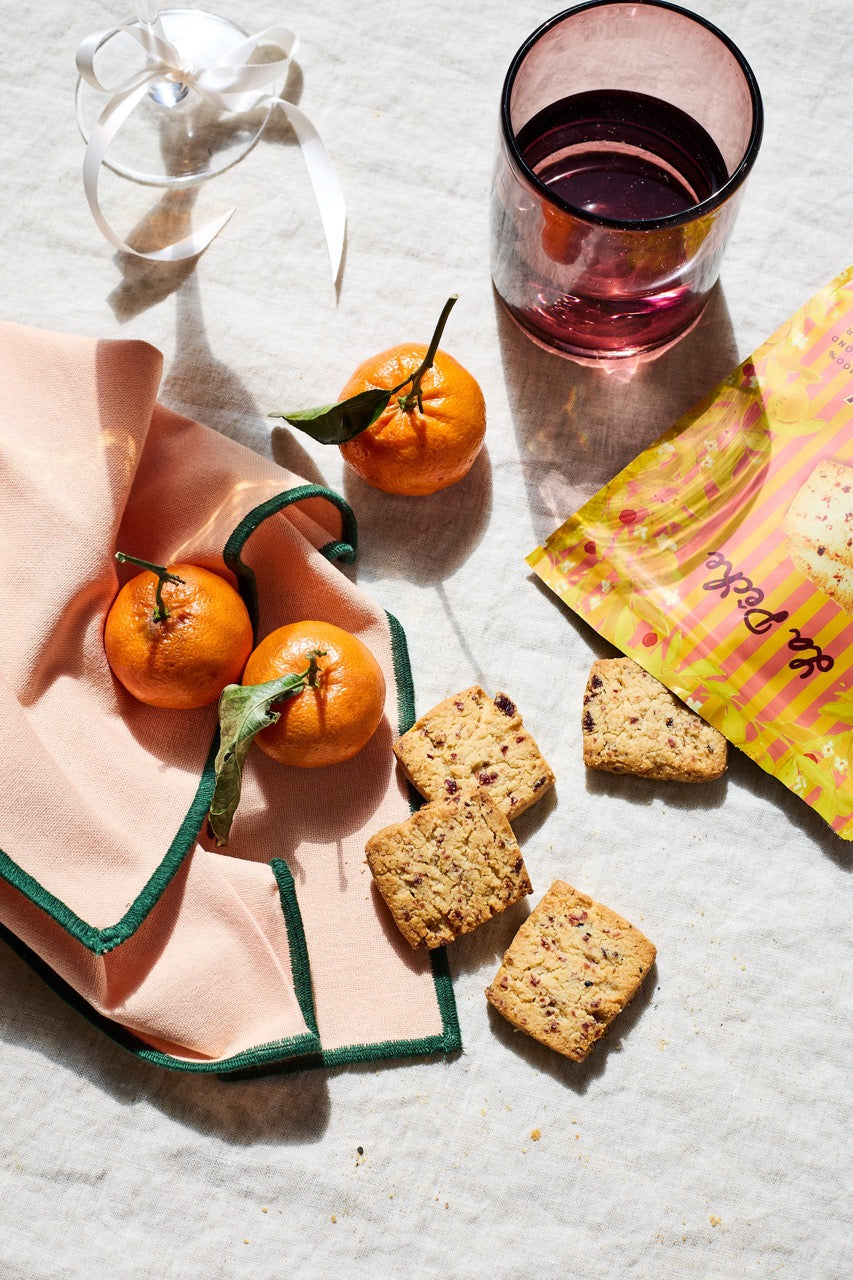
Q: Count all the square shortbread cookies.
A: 4